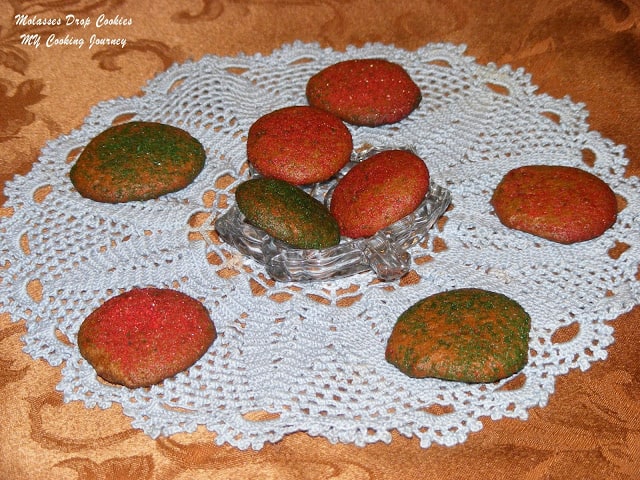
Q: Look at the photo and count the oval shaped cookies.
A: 8